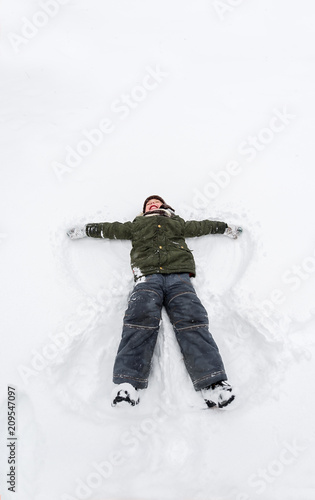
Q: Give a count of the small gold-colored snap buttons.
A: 4